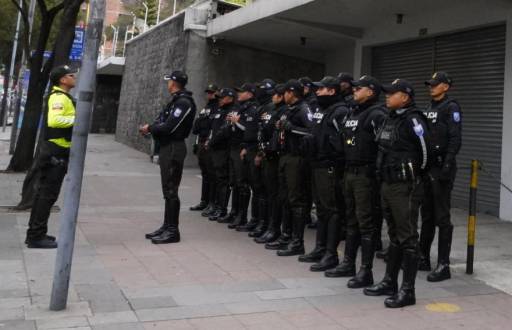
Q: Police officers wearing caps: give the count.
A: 14